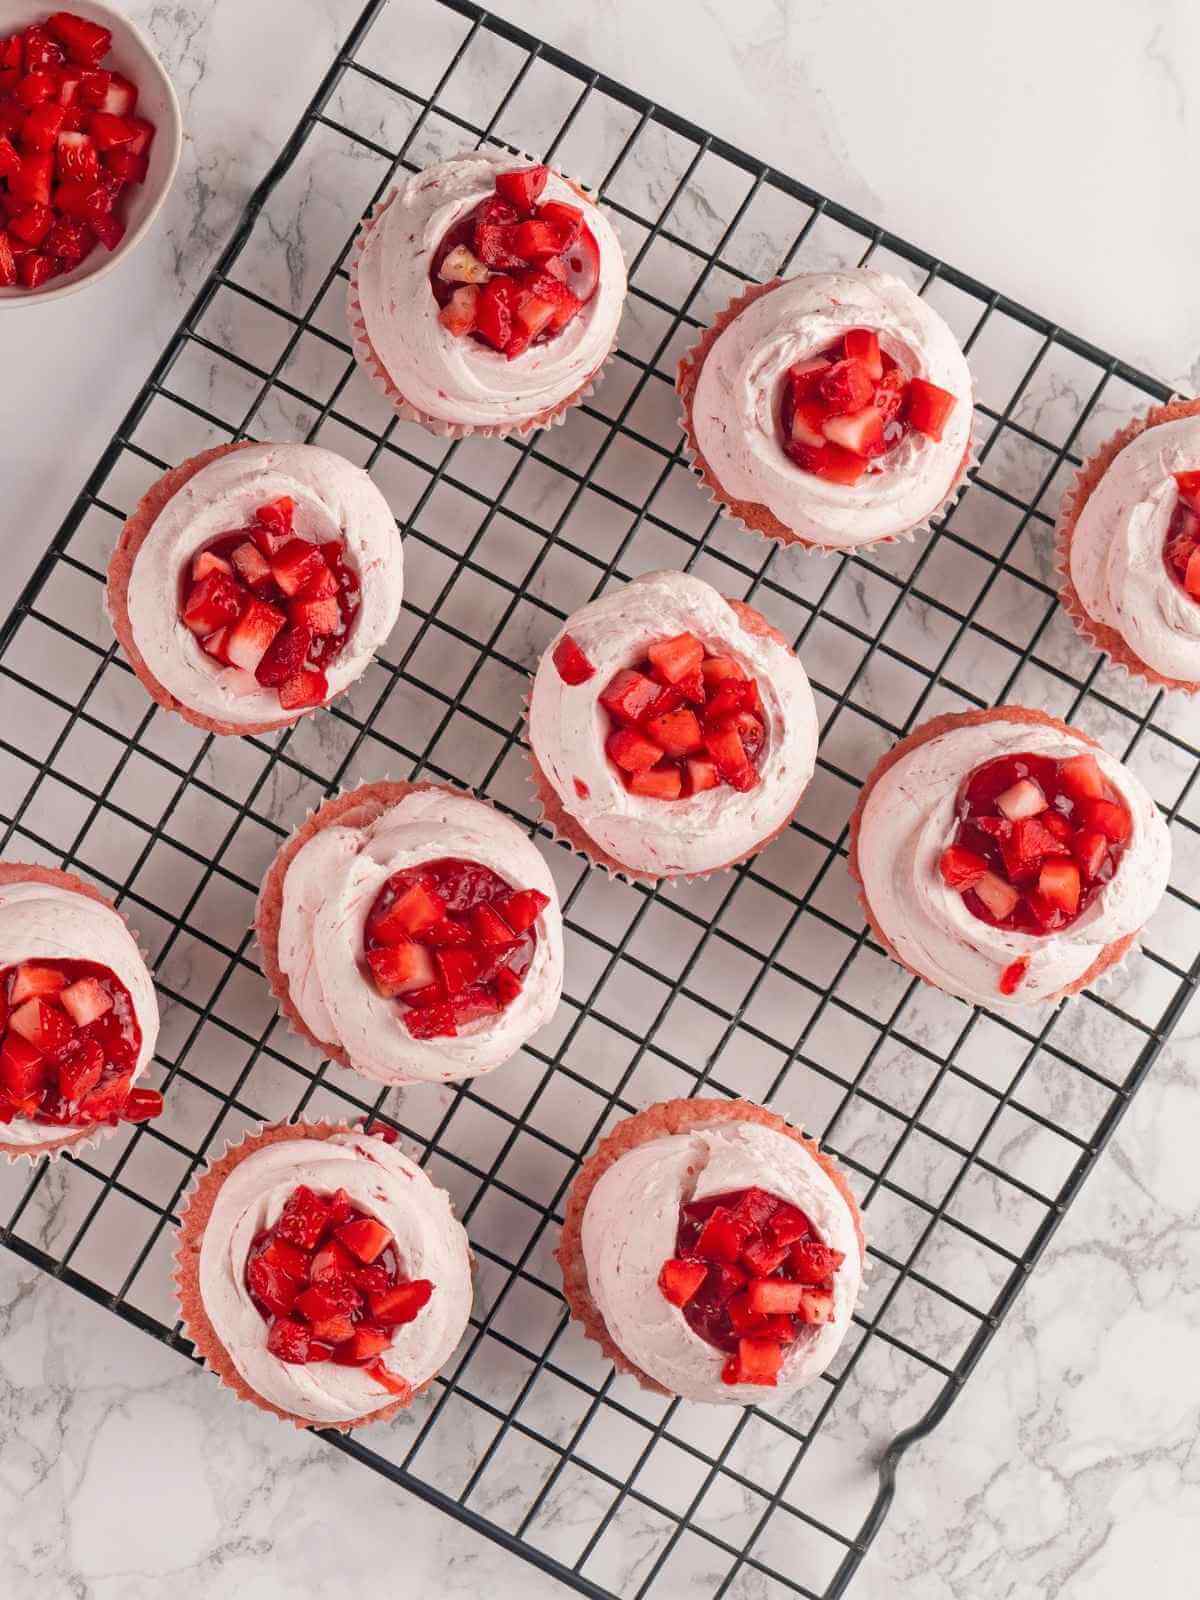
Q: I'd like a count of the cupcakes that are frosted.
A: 10